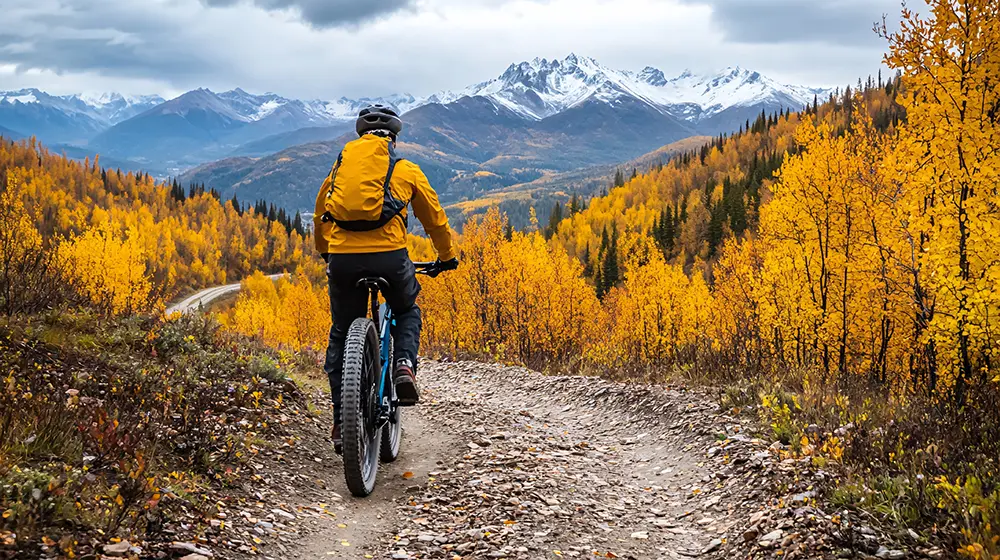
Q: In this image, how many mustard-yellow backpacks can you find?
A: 1